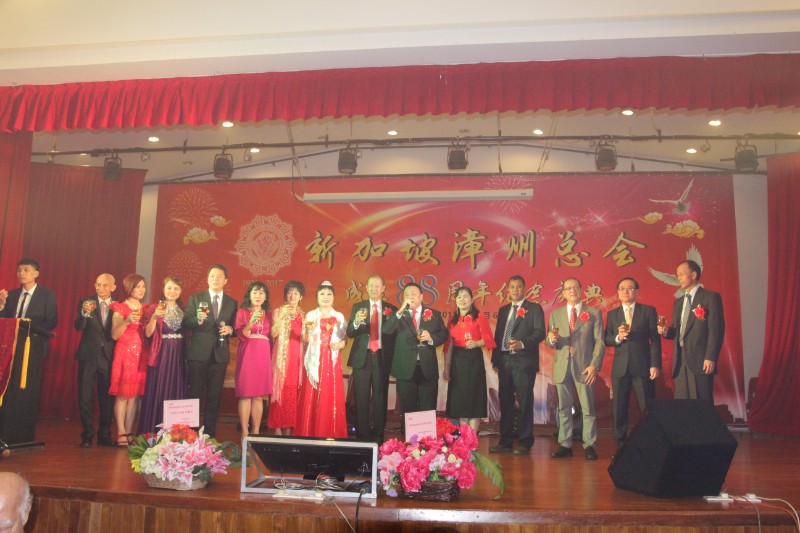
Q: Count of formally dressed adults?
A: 15